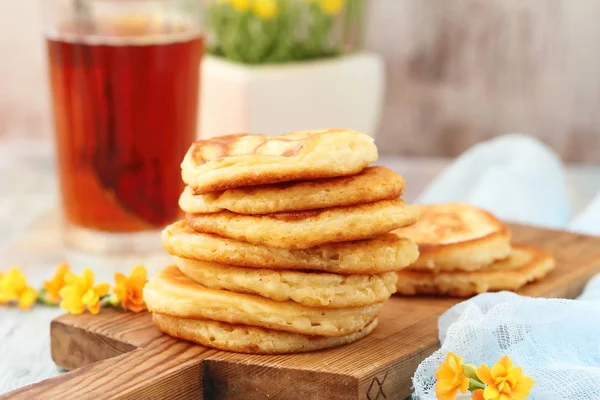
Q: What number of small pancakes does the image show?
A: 9